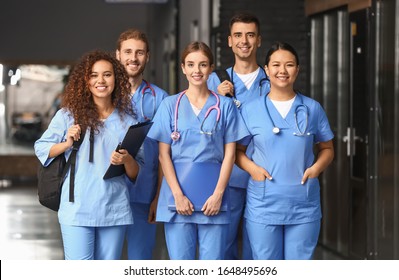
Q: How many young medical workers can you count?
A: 5